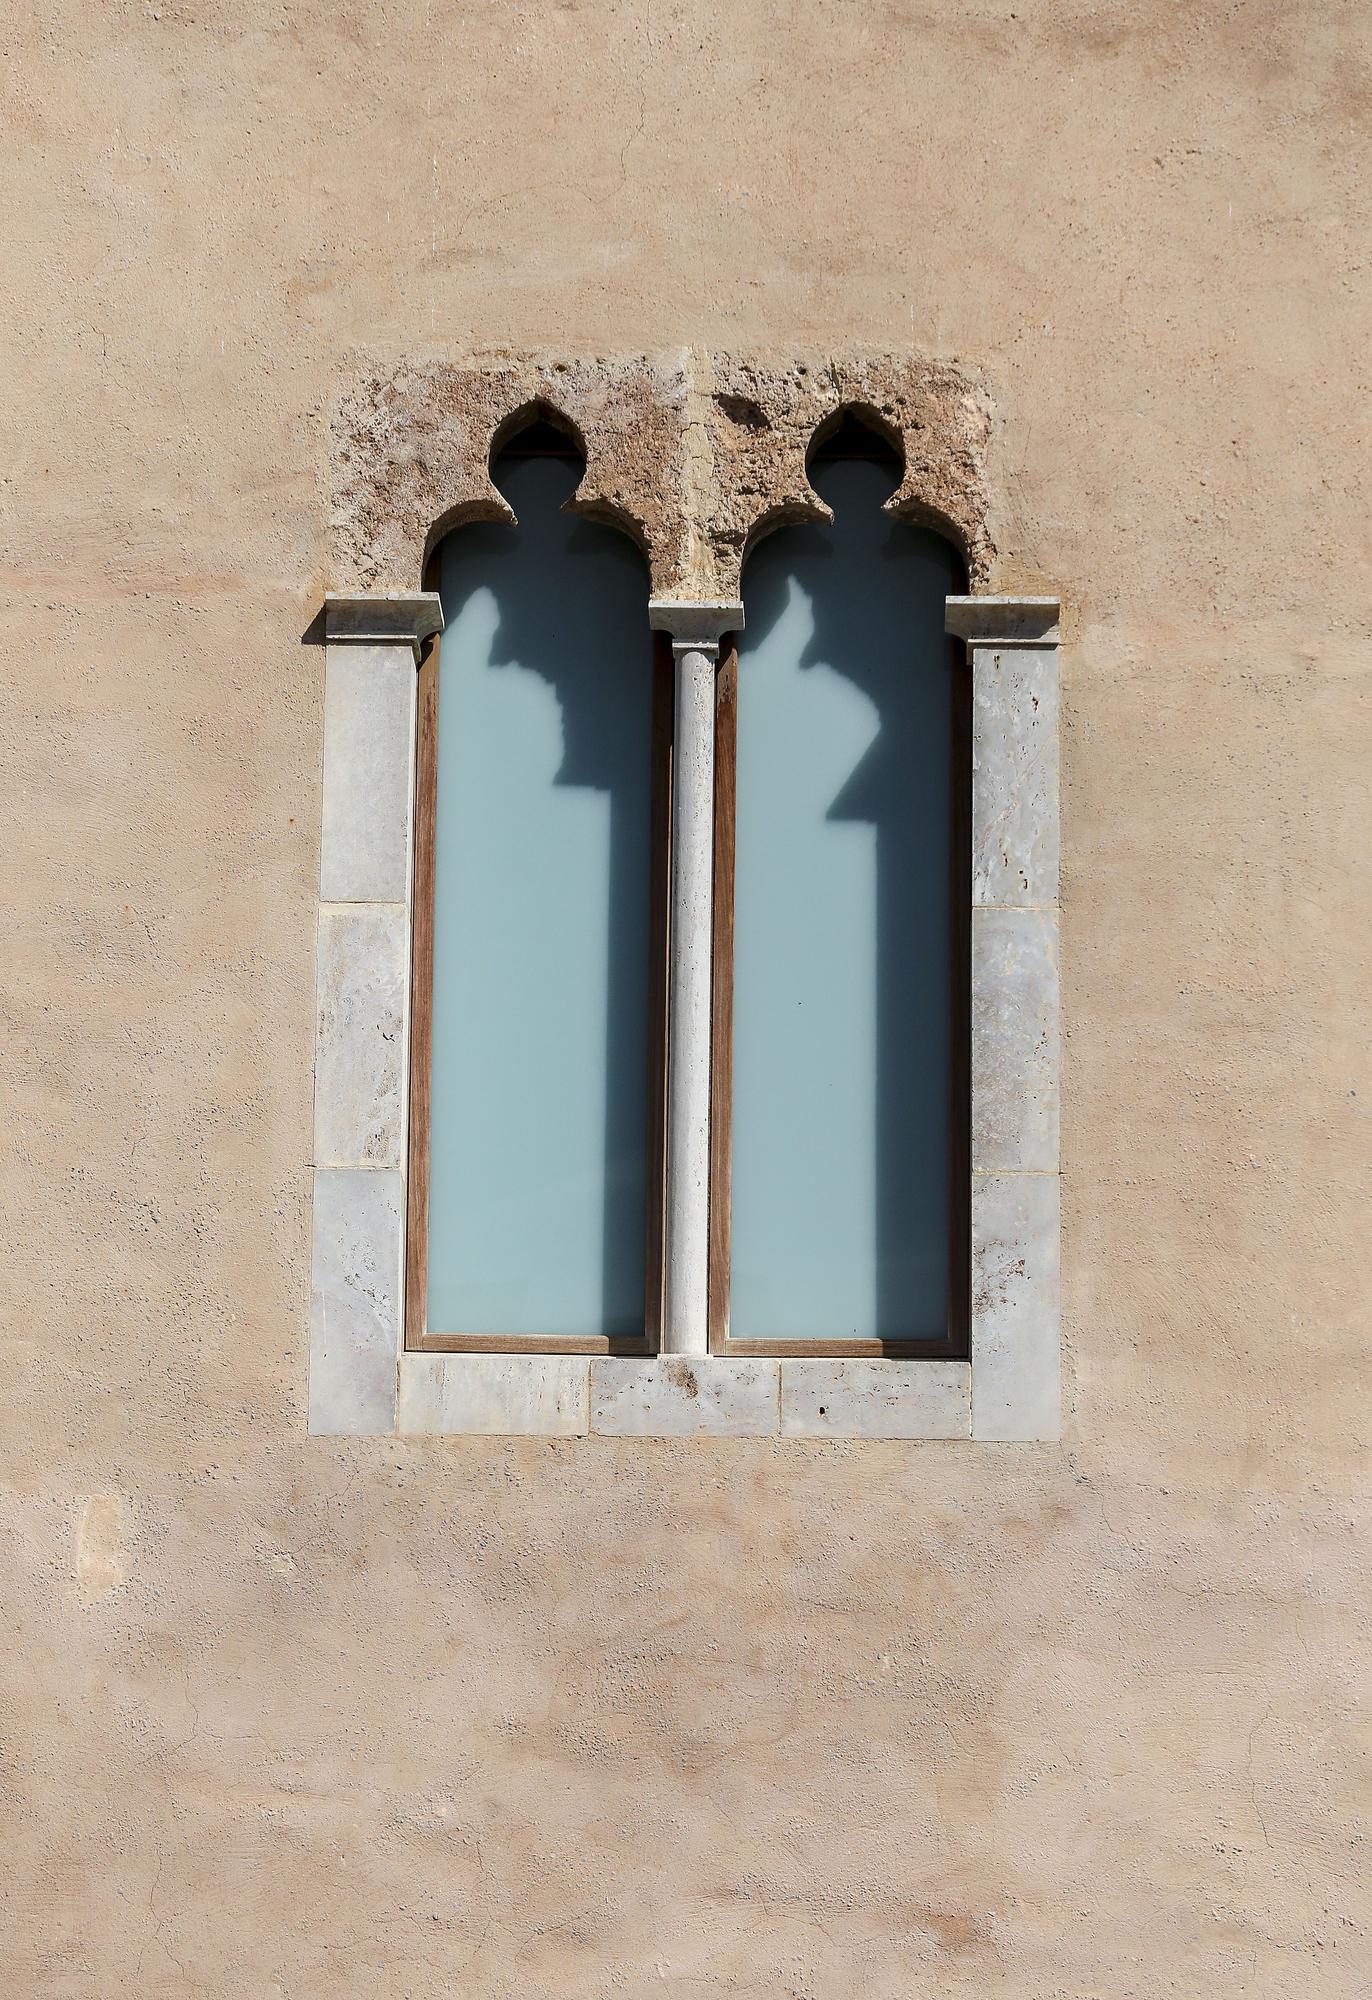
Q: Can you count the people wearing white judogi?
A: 0